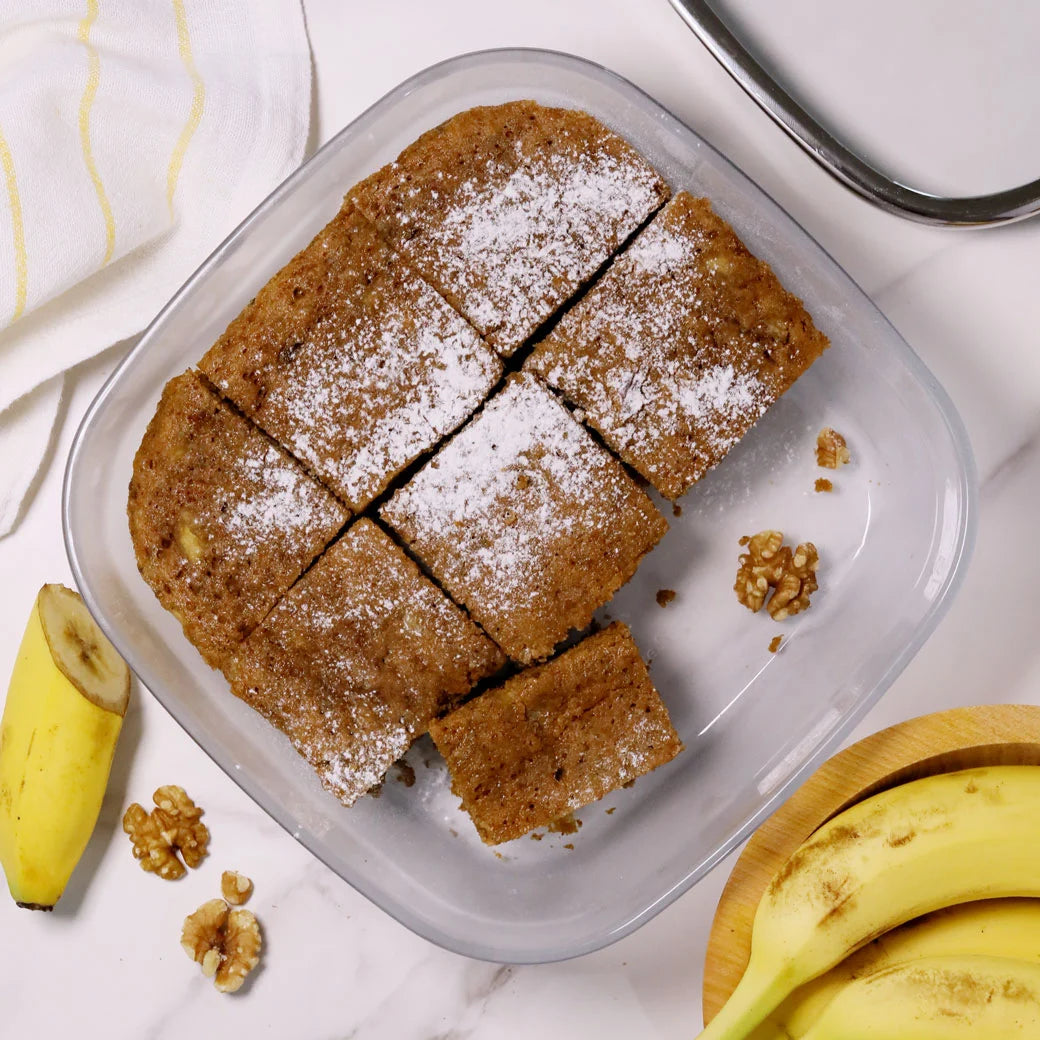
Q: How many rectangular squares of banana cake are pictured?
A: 7